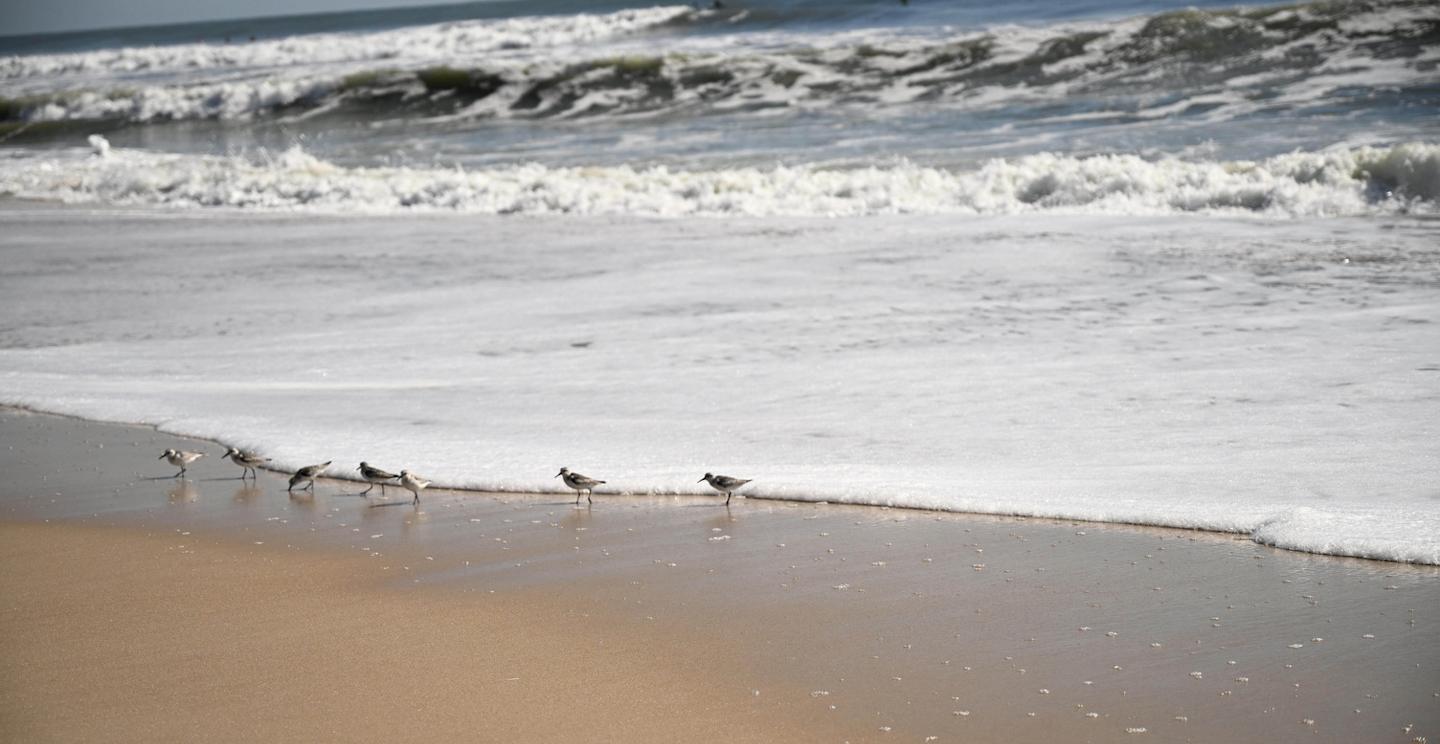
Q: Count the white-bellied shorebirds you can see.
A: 7